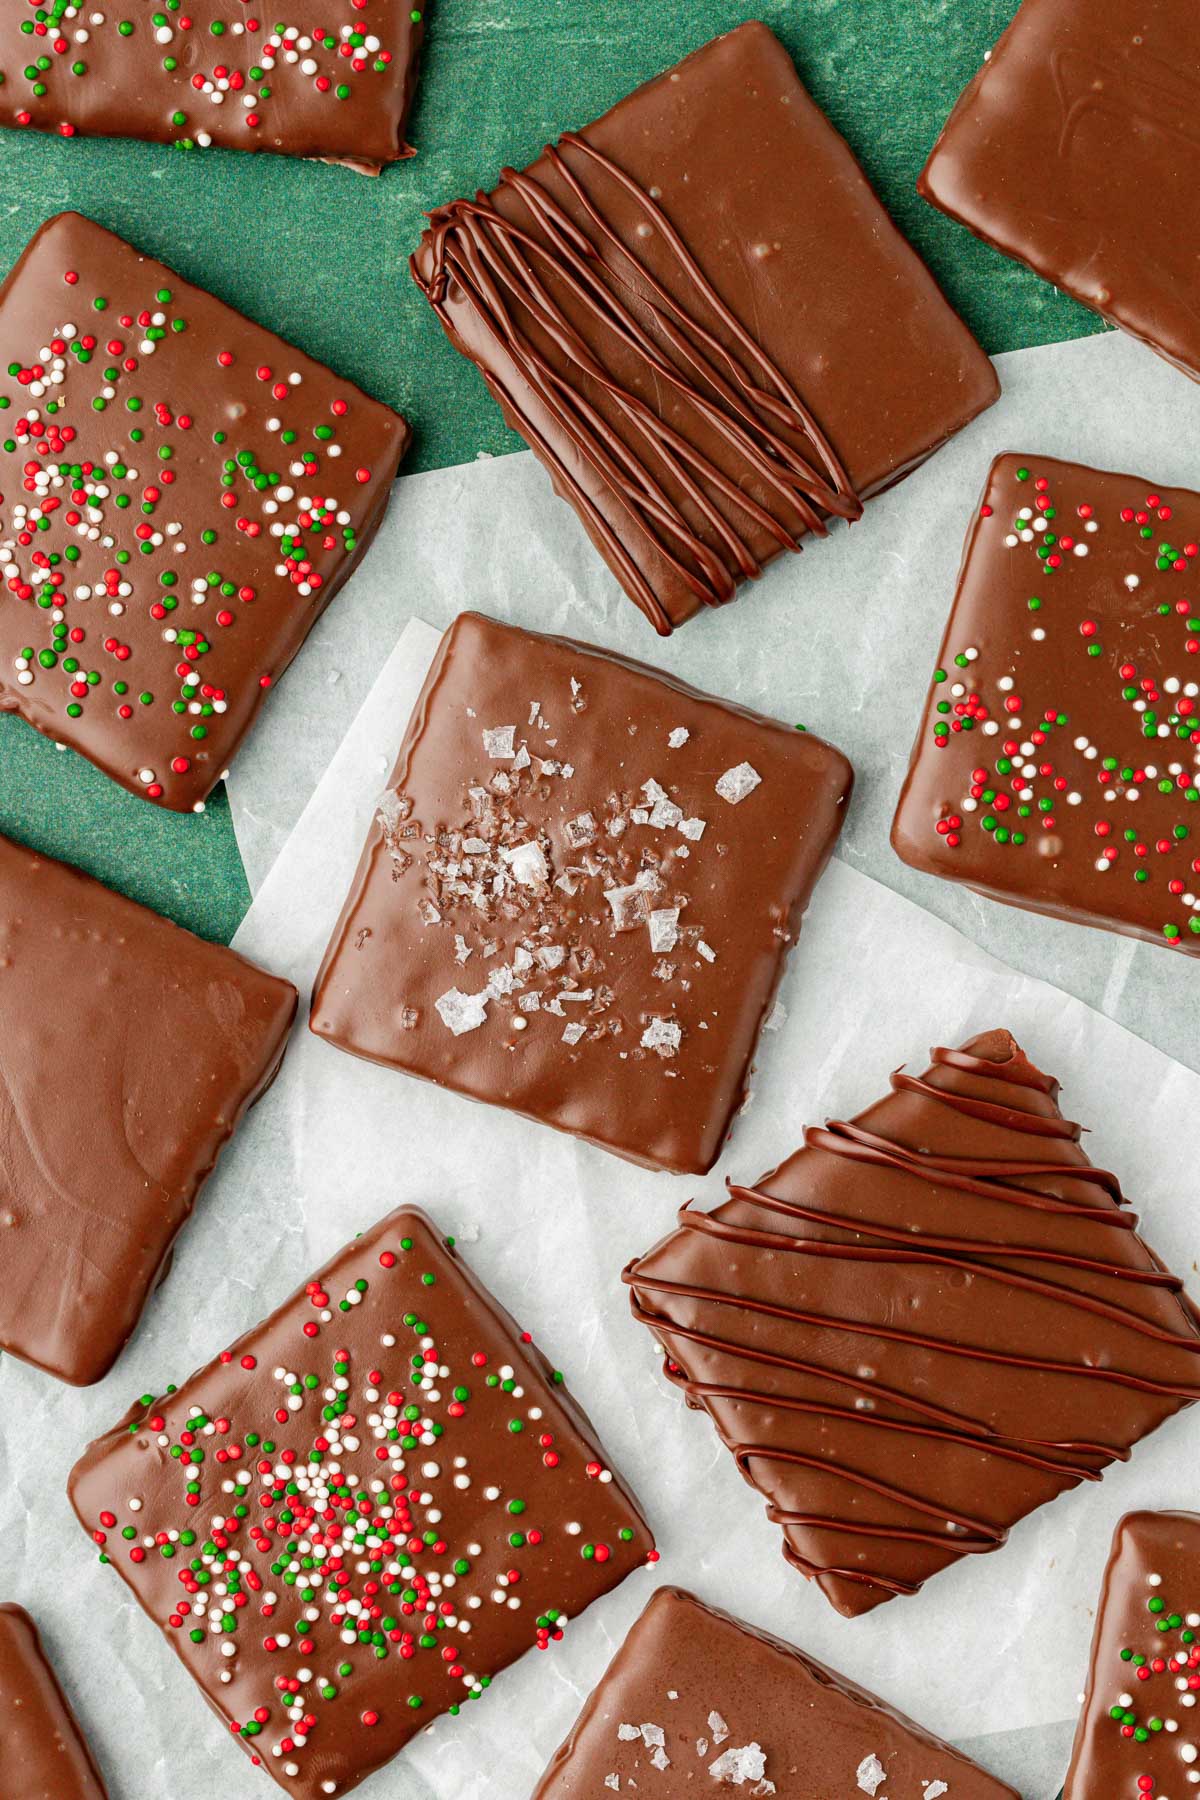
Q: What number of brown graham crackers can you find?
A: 12